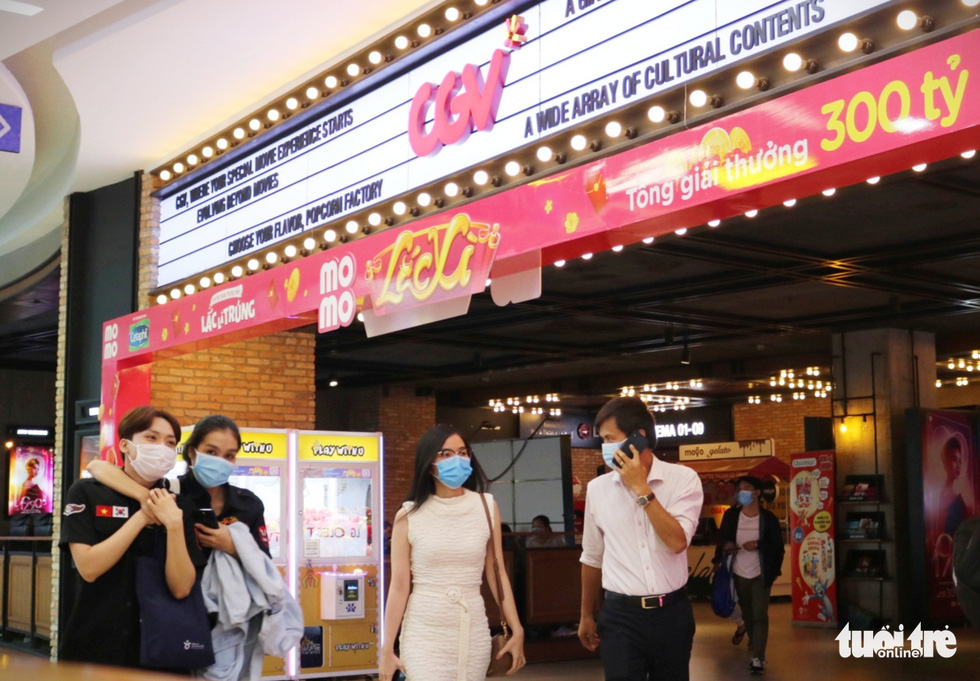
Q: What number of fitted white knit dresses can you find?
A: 1